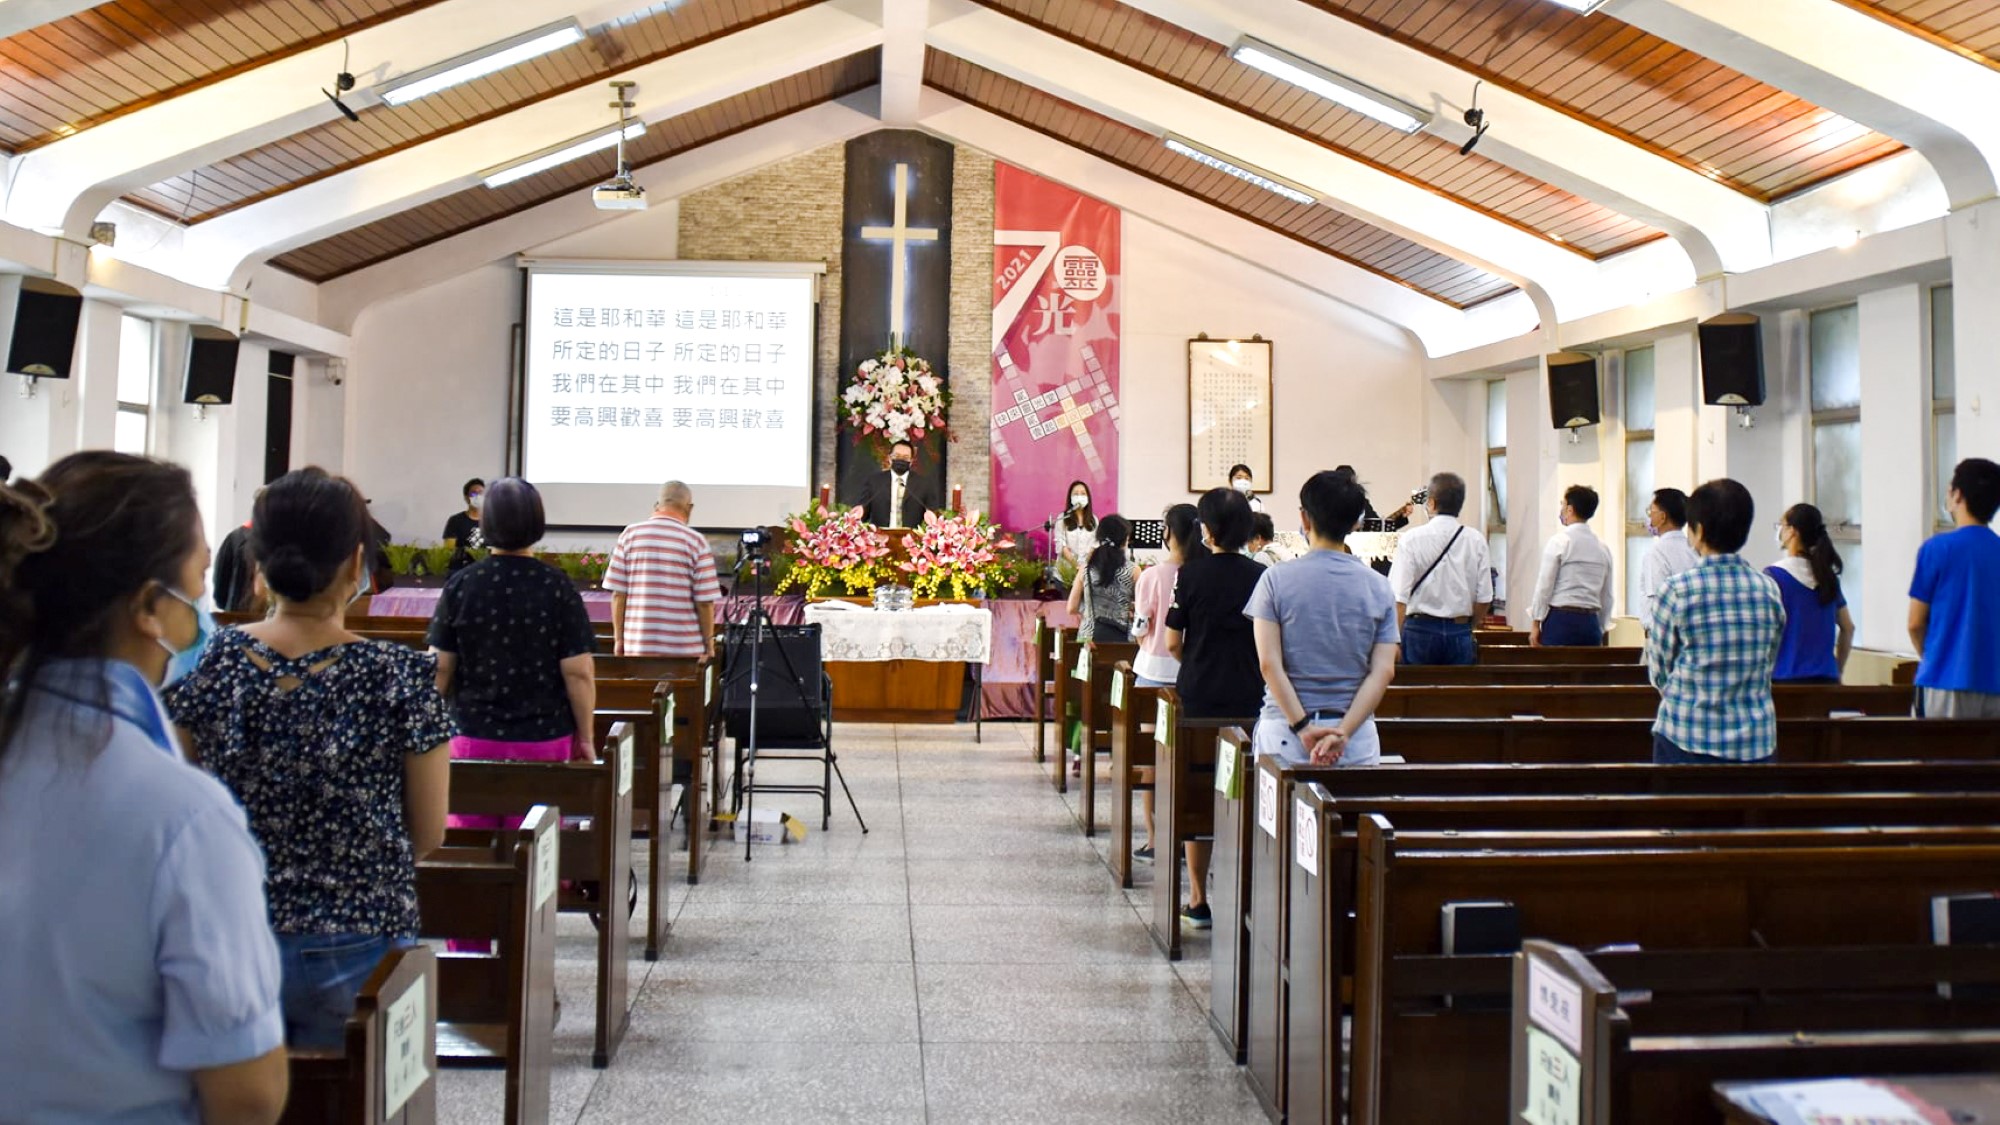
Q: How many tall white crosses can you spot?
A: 1